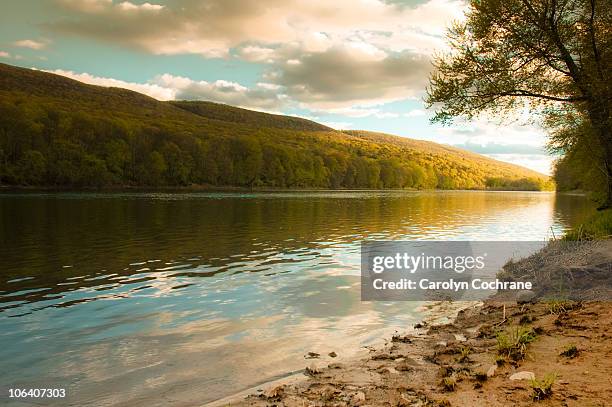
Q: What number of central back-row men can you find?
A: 0